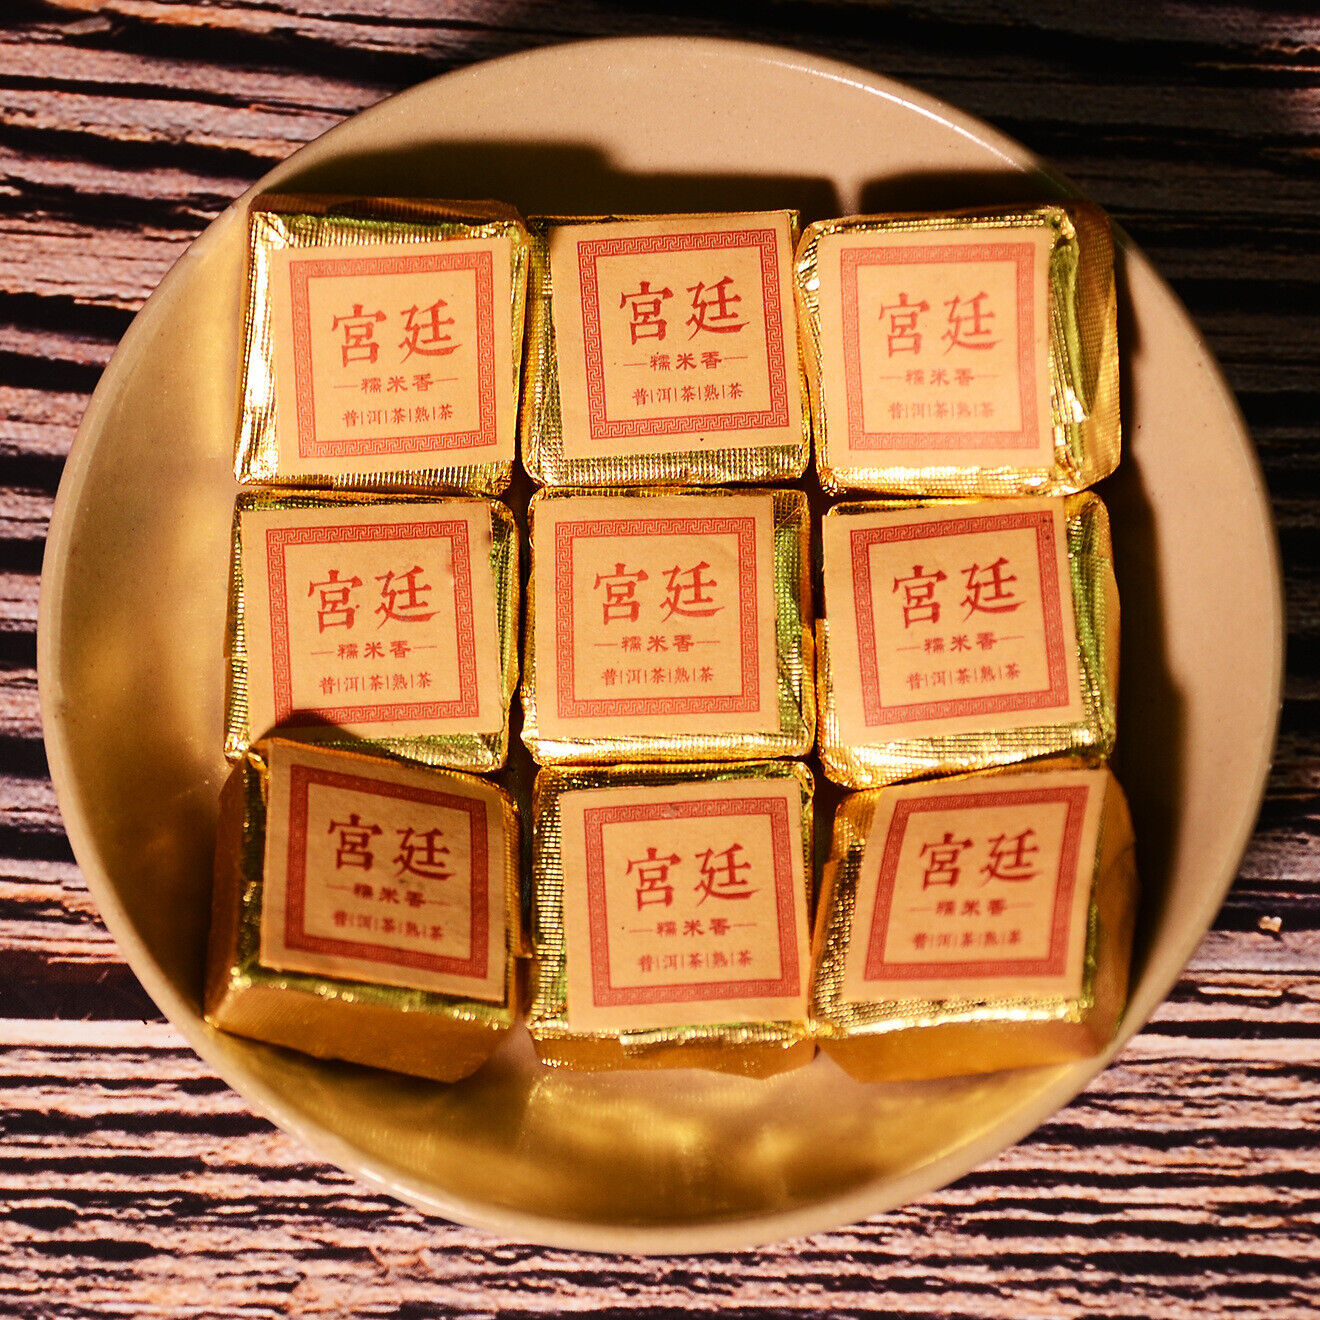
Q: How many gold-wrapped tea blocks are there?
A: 9